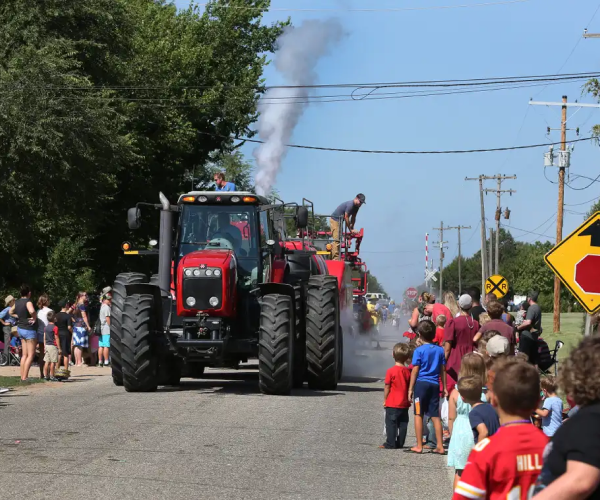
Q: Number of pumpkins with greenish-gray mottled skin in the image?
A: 0